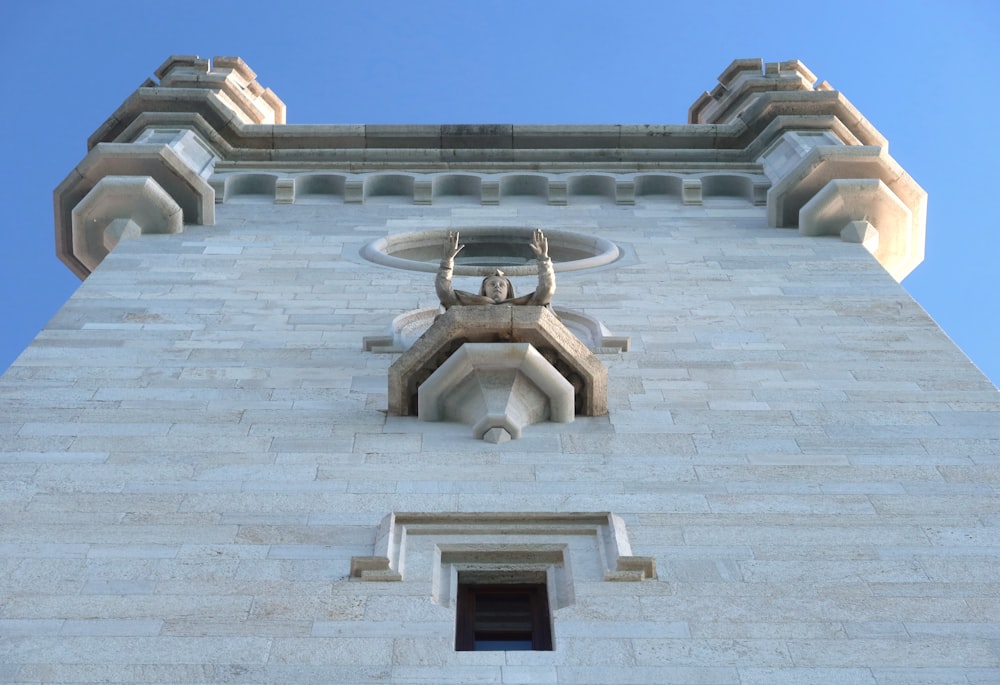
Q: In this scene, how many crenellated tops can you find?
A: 2